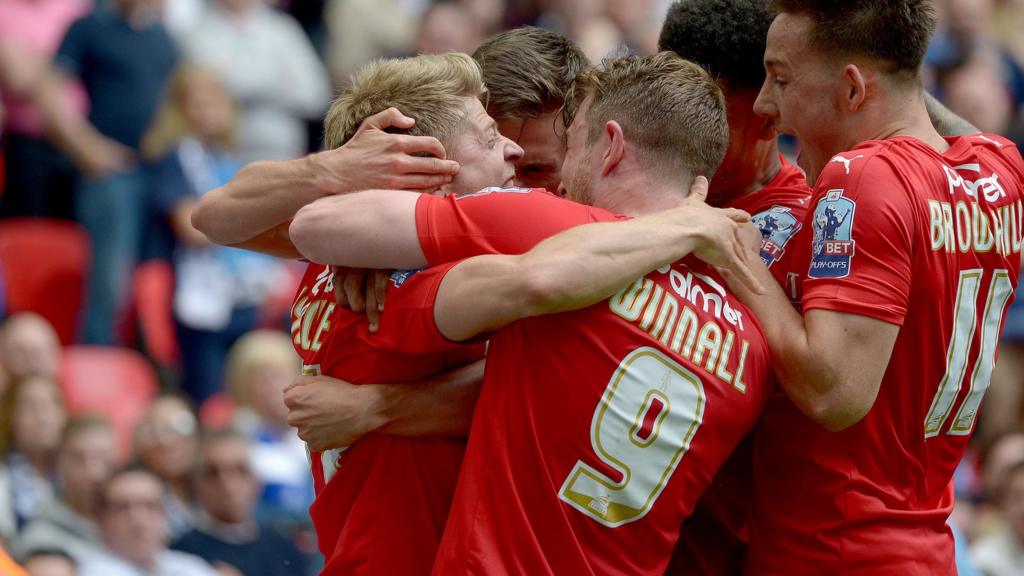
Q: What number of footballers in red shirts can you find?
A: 5